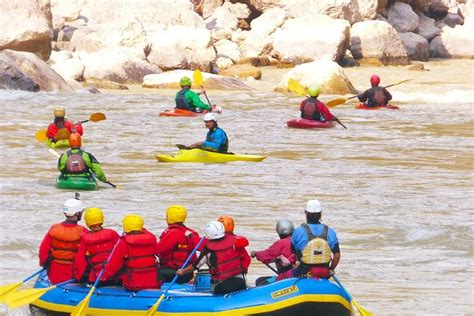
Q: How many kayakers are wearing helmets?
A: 6